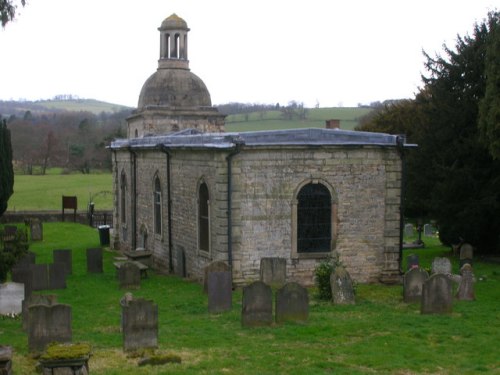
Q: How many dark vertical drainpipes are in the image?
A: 4